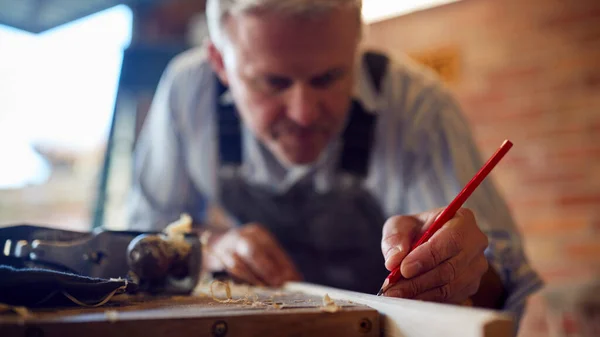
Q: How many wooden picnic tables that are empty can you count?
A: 0